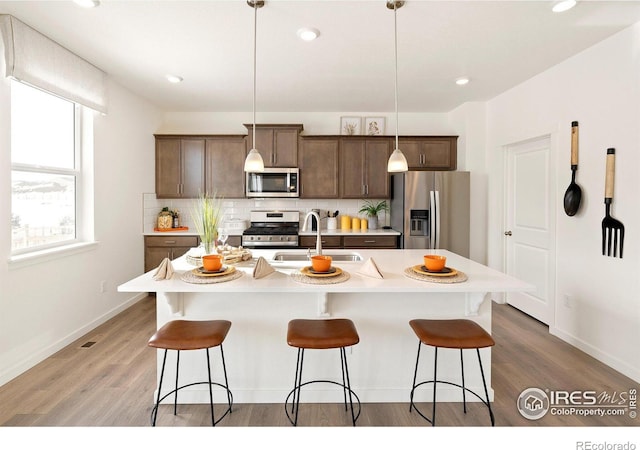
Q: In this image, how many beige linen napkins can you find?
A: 3